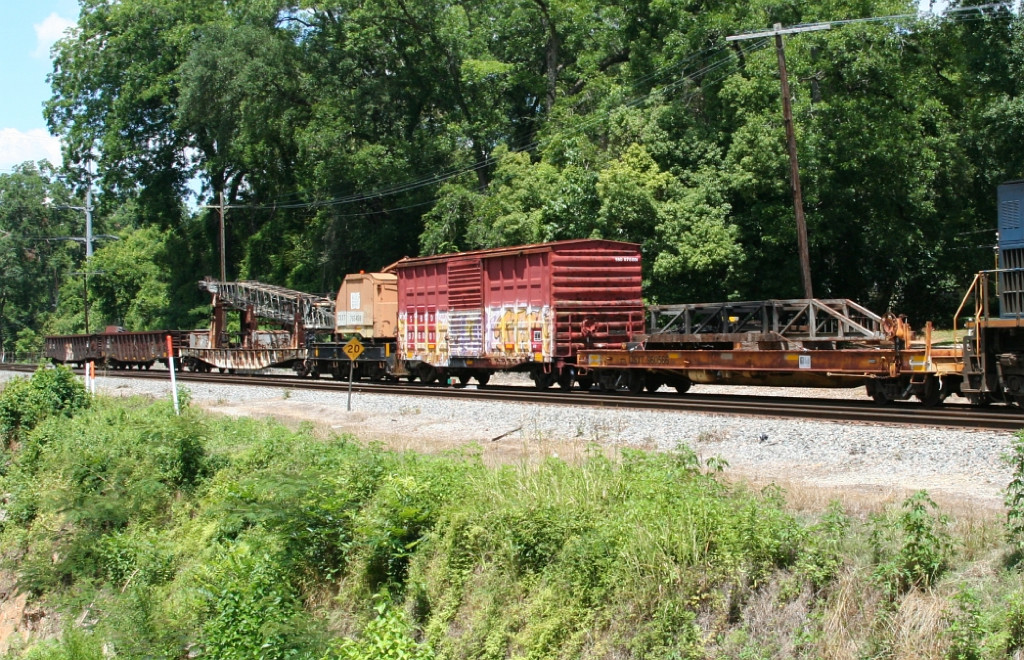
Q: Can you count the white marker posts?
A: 3